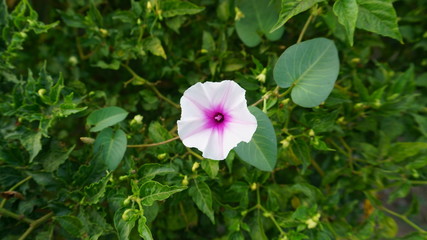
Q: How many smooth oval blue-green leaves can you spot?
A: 5